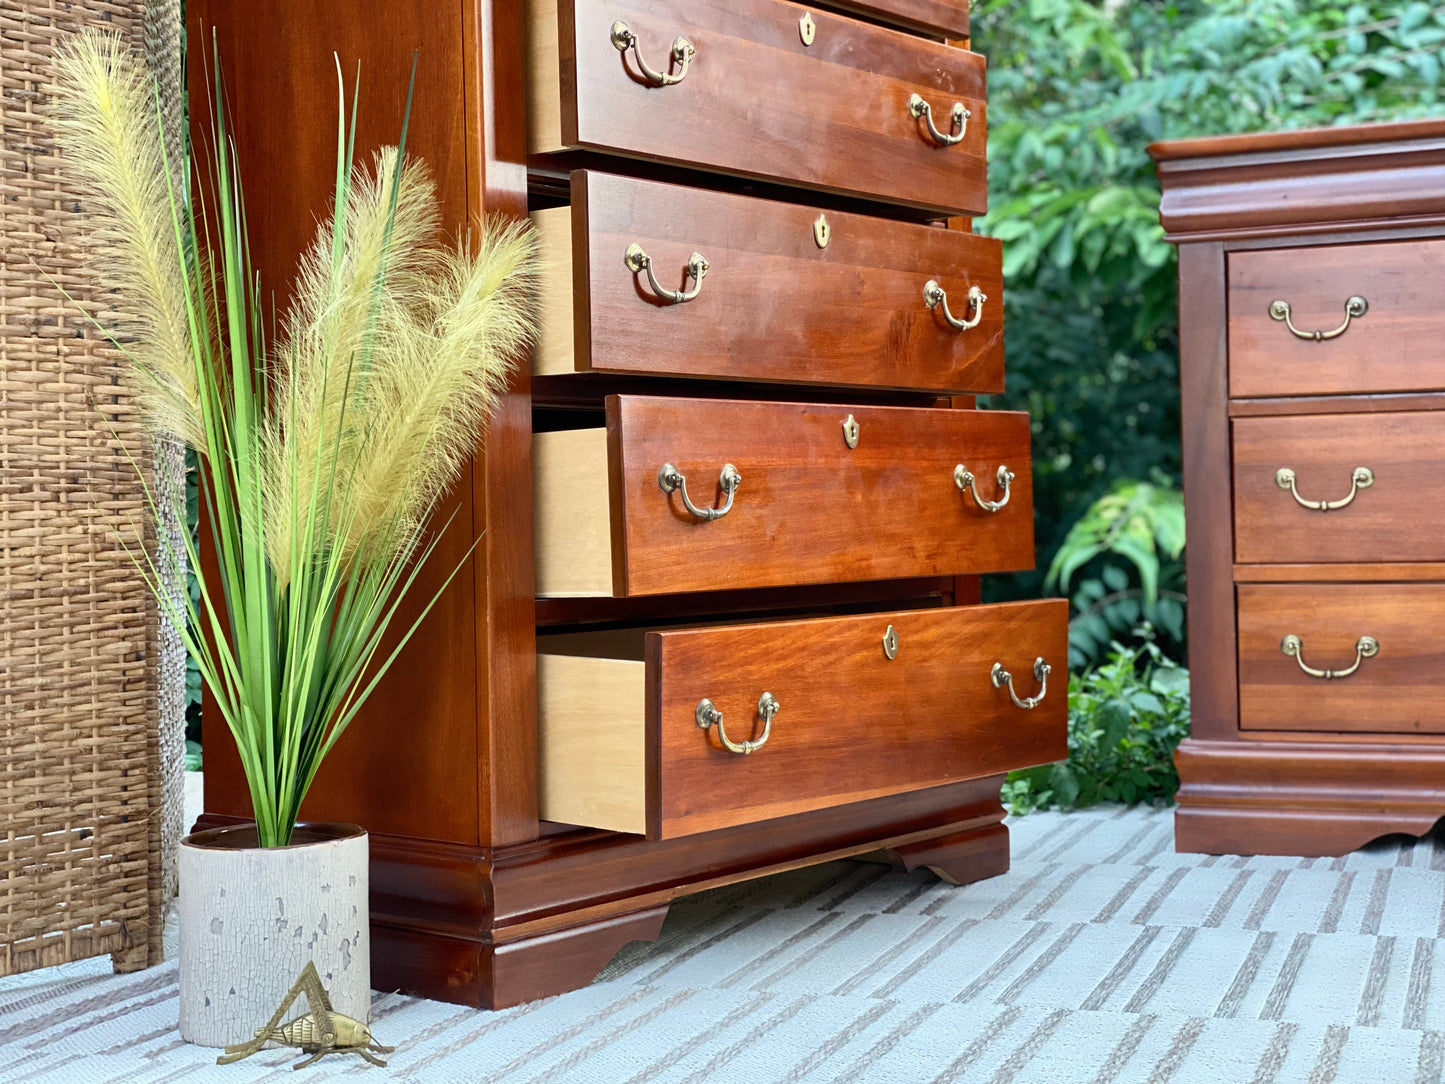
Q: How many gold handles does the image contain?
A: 11